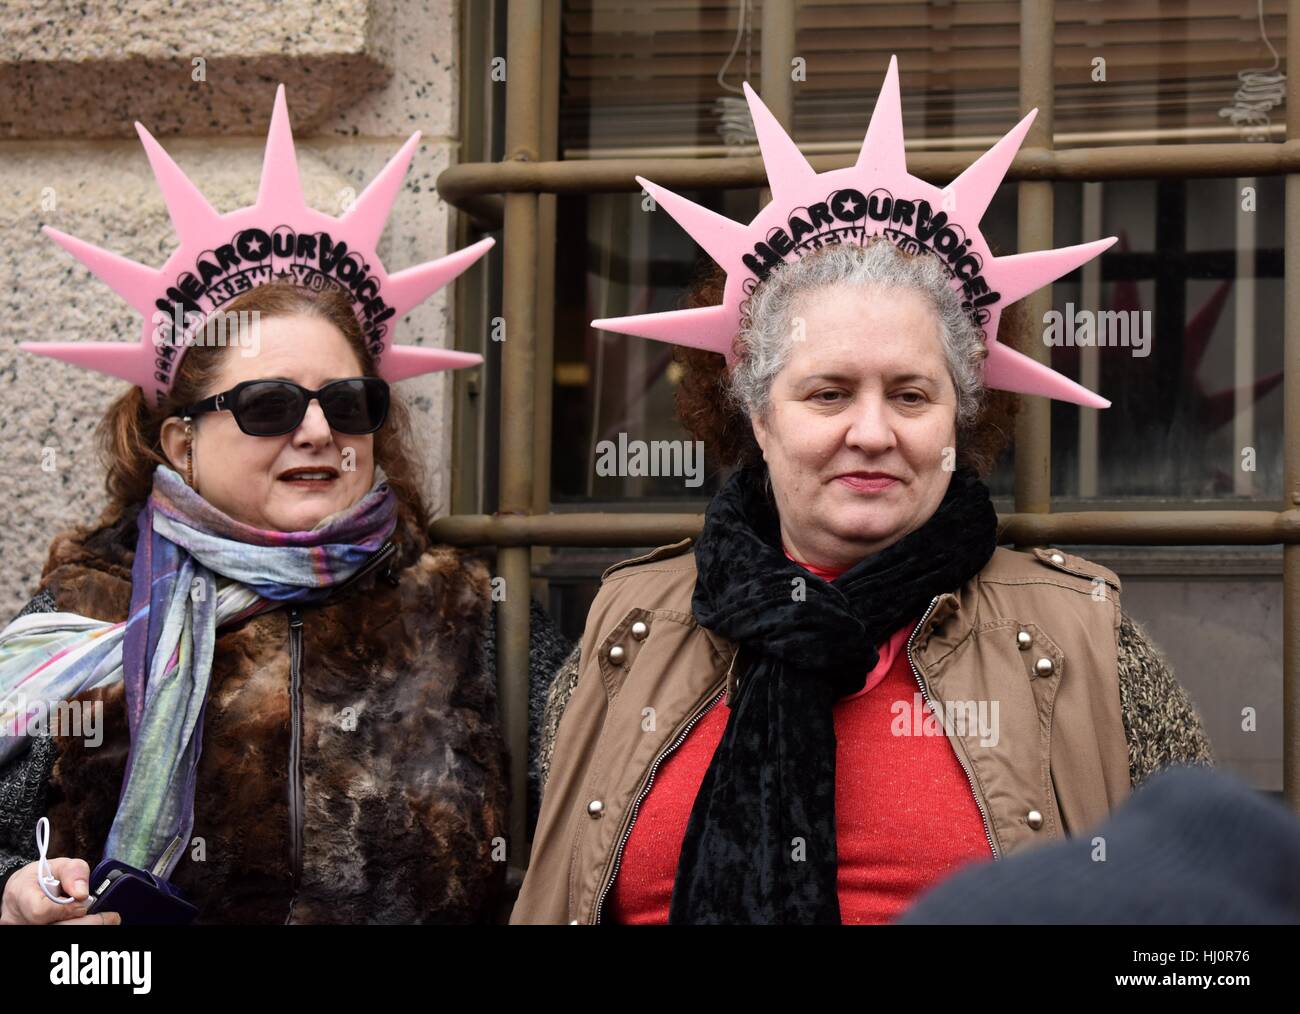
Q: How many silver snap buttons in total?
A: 7